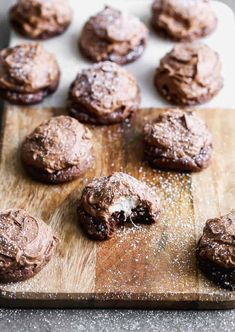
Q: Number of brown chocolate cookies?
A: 11